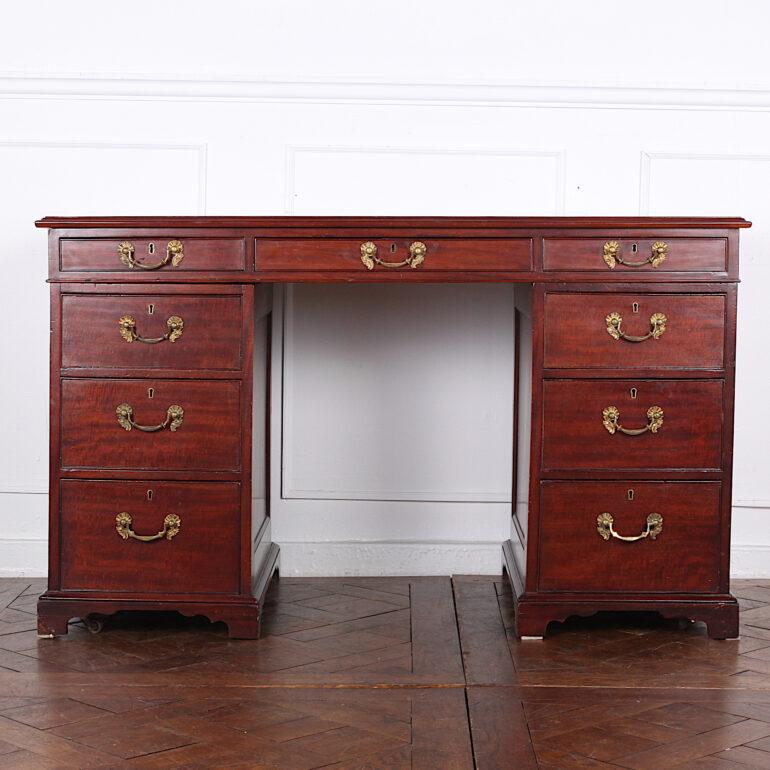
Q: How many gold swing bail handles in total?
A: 9